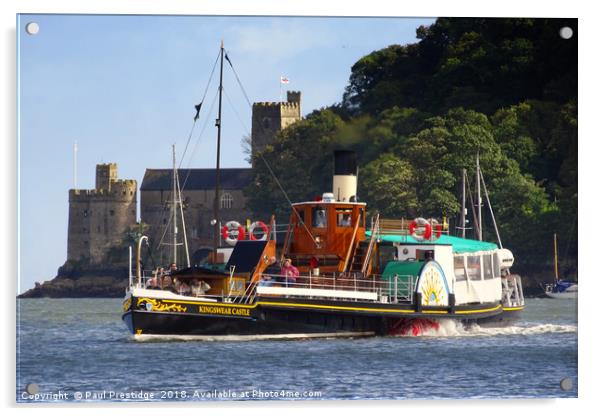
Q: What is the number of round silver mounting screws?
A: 4